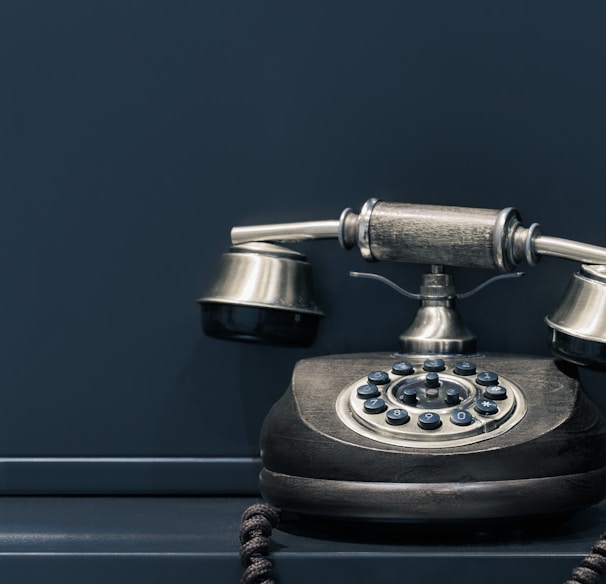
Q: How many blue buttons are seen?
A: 15